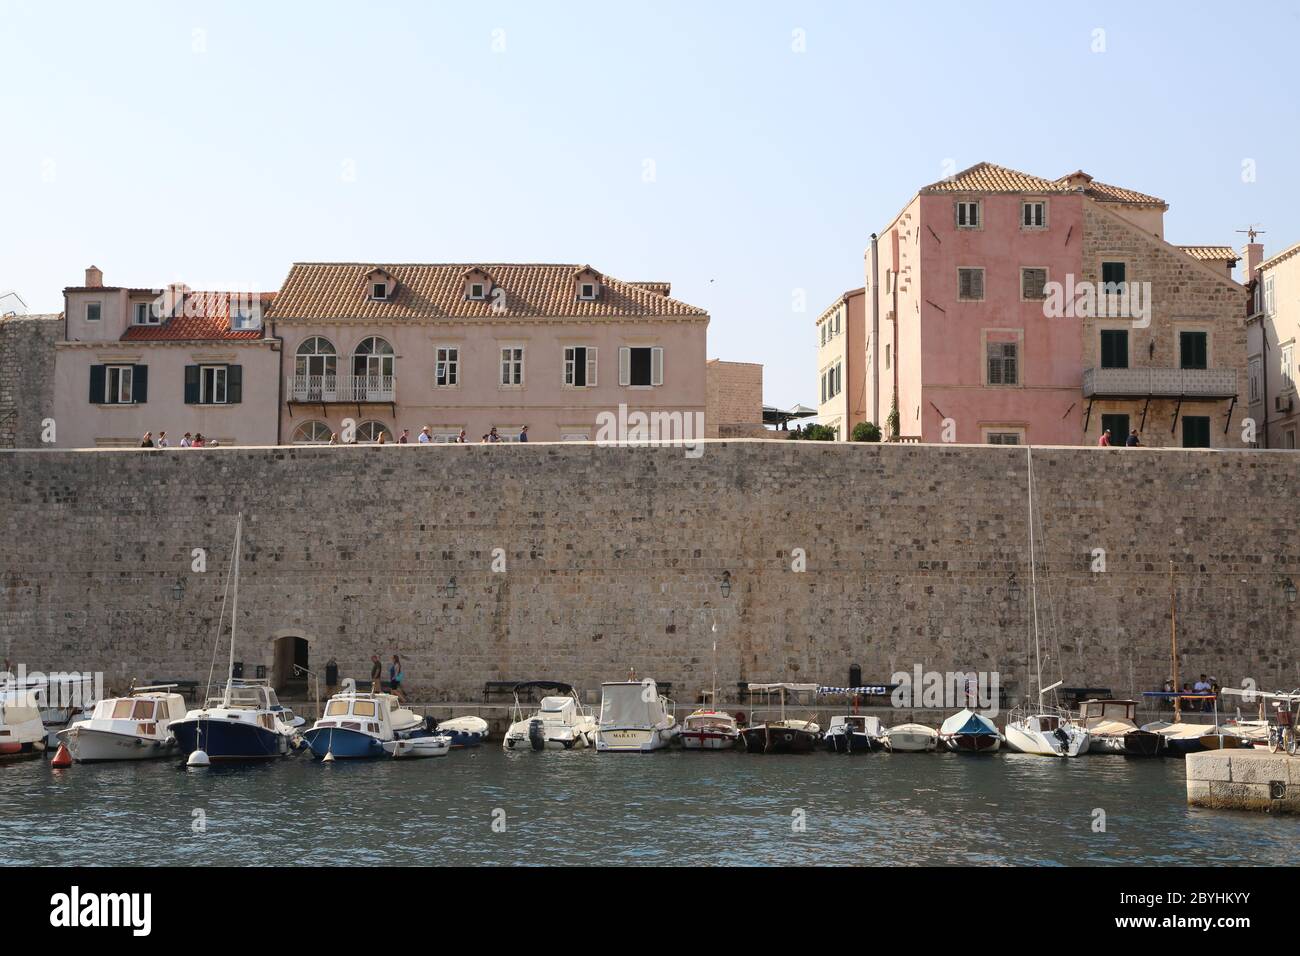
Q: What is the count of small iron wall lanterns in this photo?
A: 5